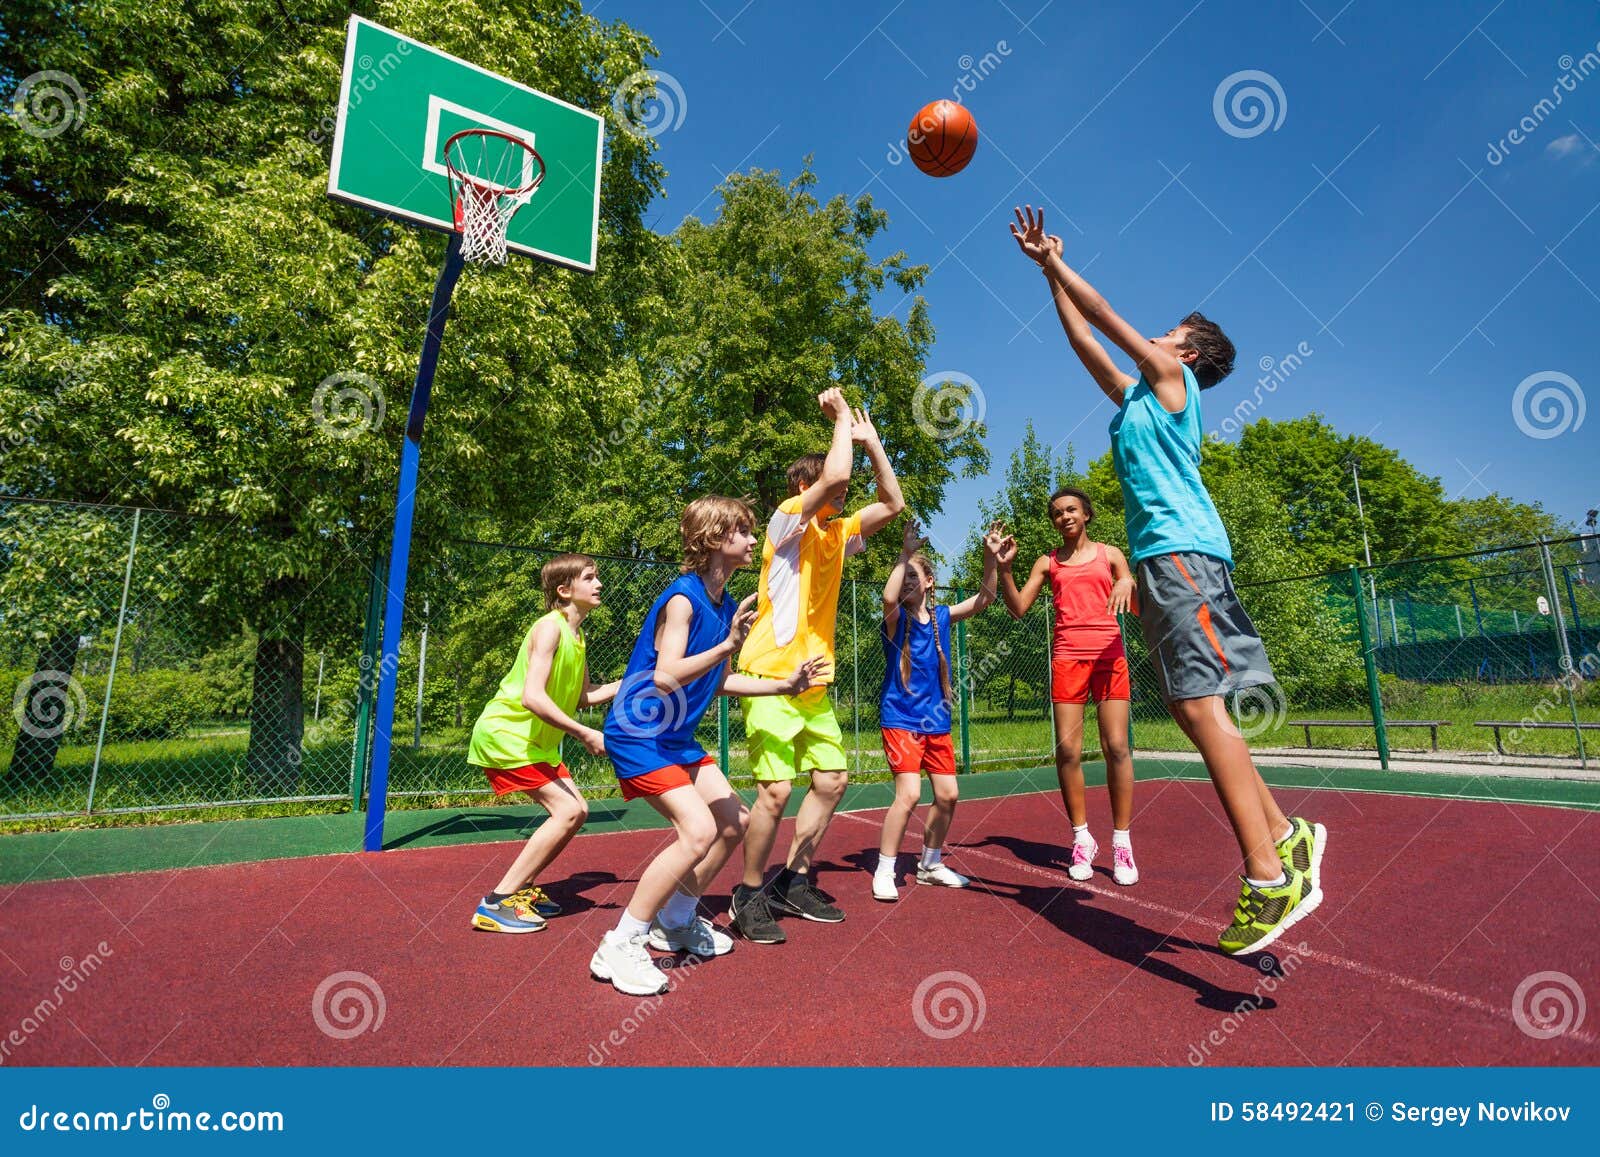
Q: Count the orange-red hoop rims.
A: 1